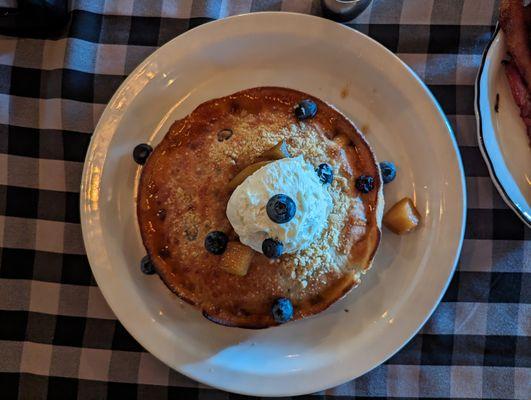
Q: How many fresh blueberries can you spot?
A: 10